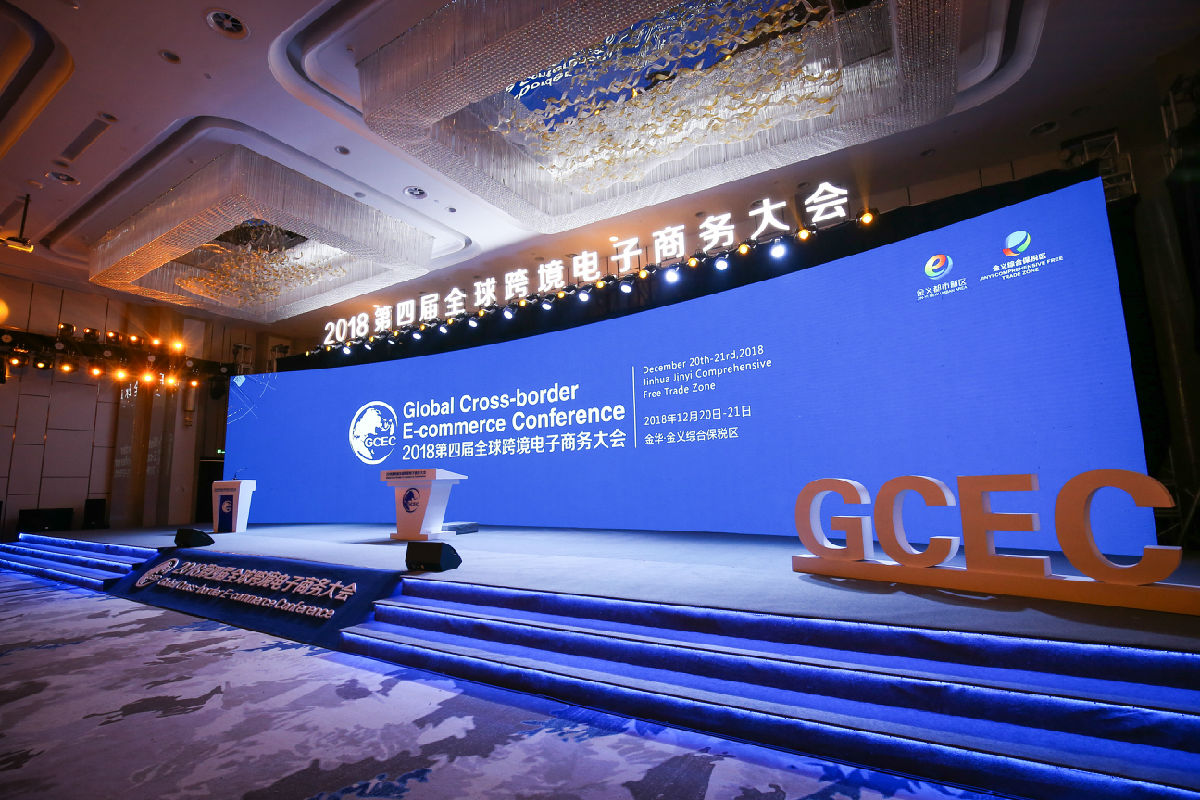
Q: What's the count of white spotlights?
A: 13